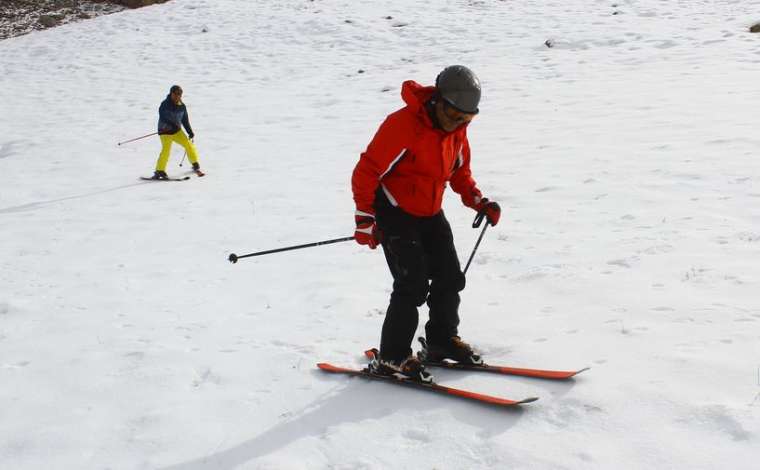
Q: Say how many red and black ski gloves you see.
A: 2